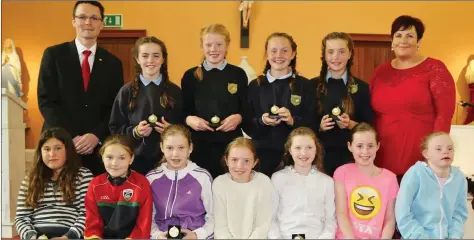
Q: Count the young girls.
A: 11